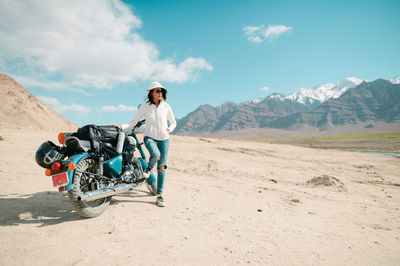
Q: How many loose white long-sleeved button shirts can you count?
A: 1